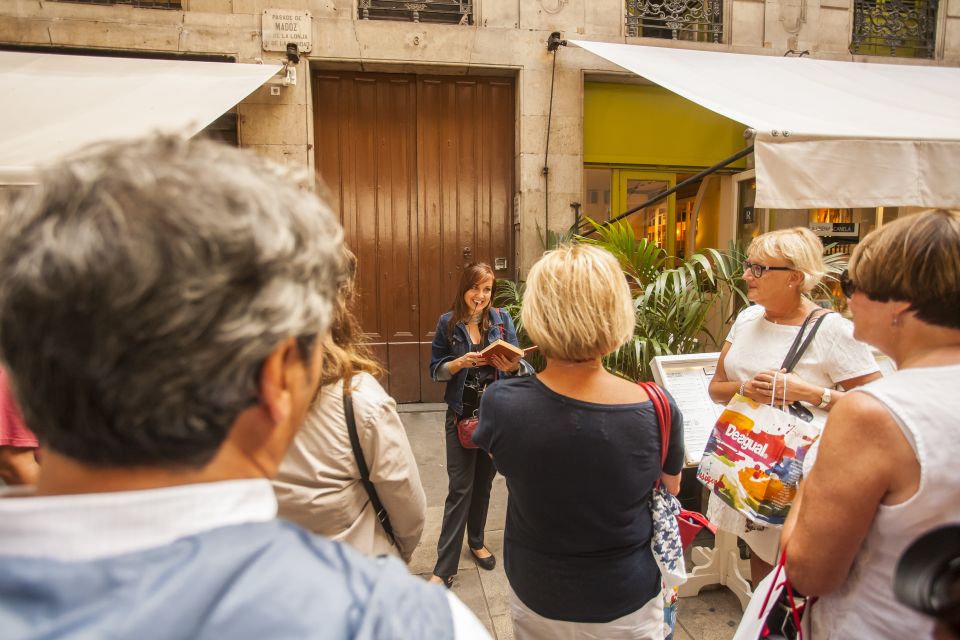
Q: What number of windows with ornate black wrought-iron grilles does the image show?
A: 3